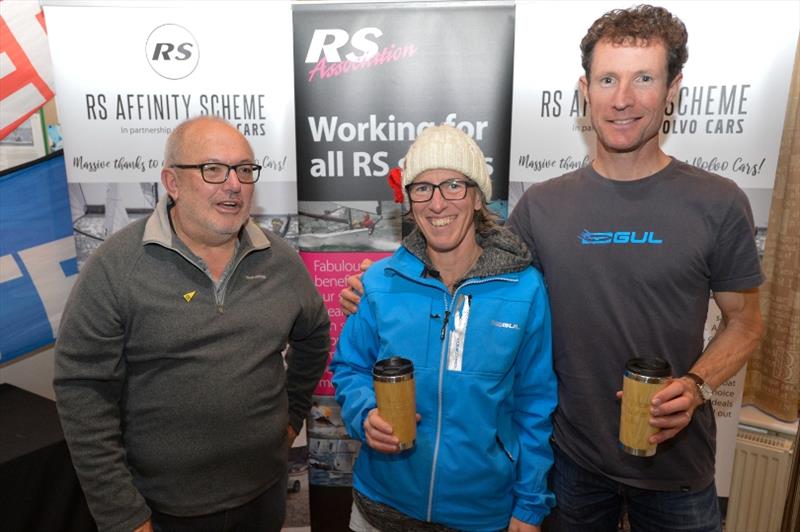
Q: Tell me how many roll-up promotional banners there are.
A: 3